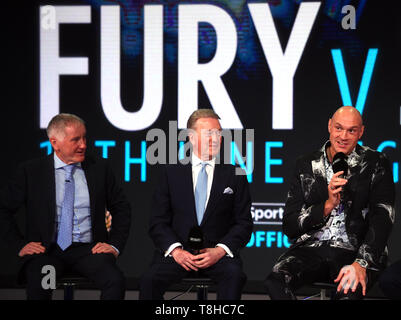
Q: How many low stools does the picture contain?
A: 3